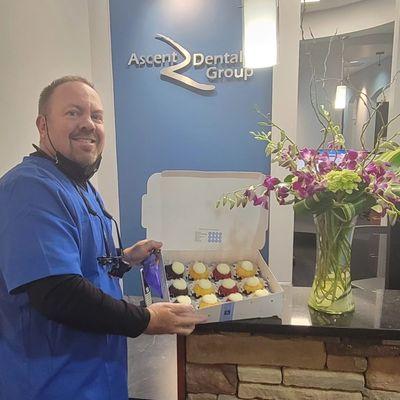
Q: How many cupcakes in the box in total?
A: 12